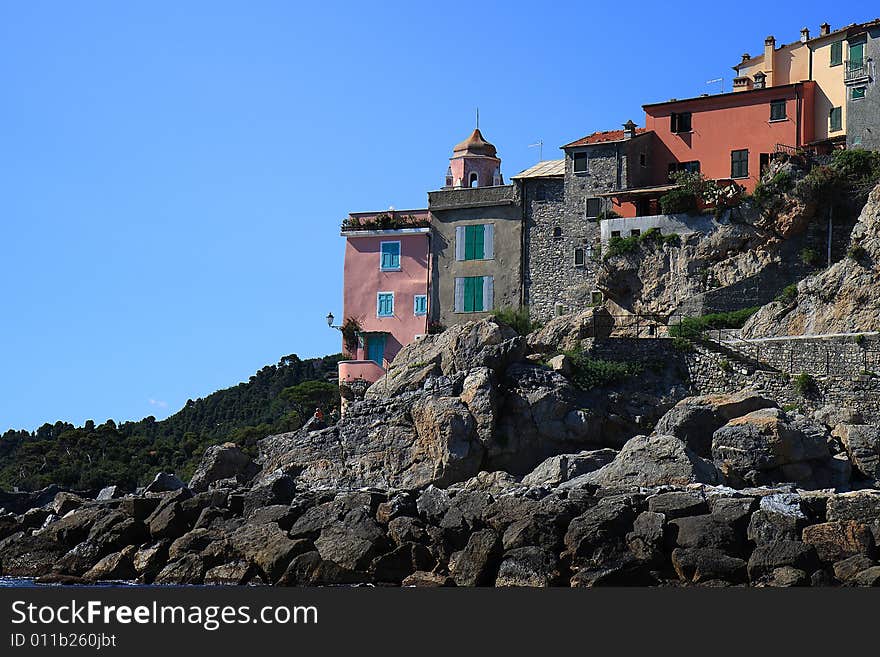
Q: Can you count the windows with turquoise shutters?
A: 3